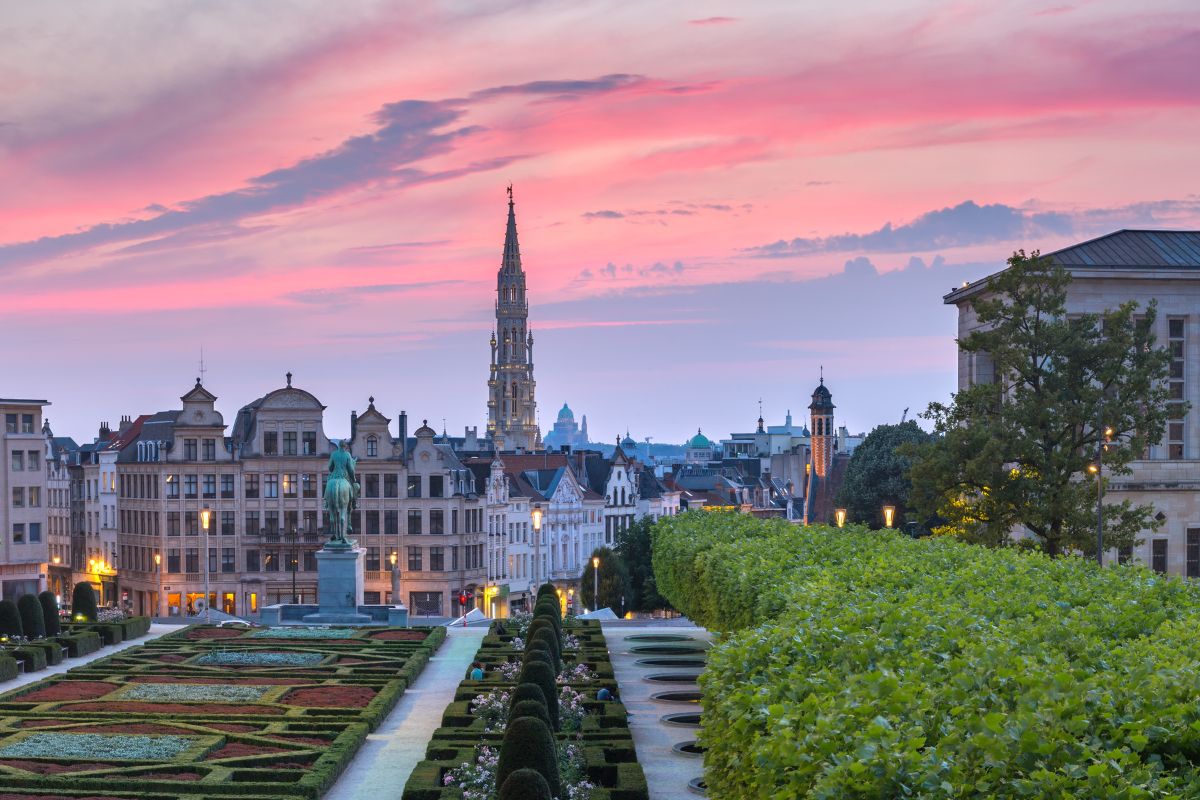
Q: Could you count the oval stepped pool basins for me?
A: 8